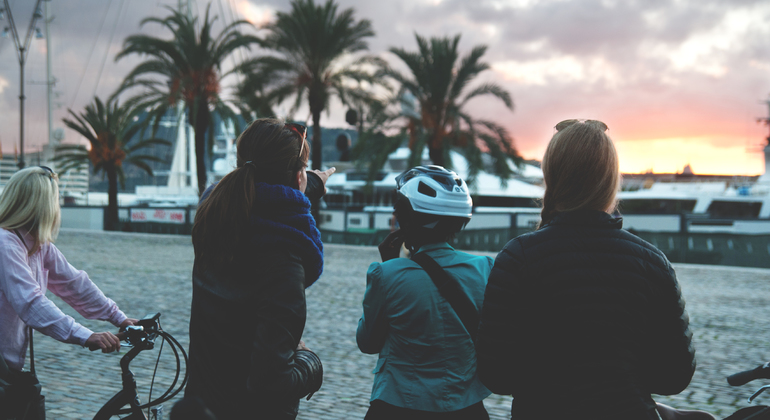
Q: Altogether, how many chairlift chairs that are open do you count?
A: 0